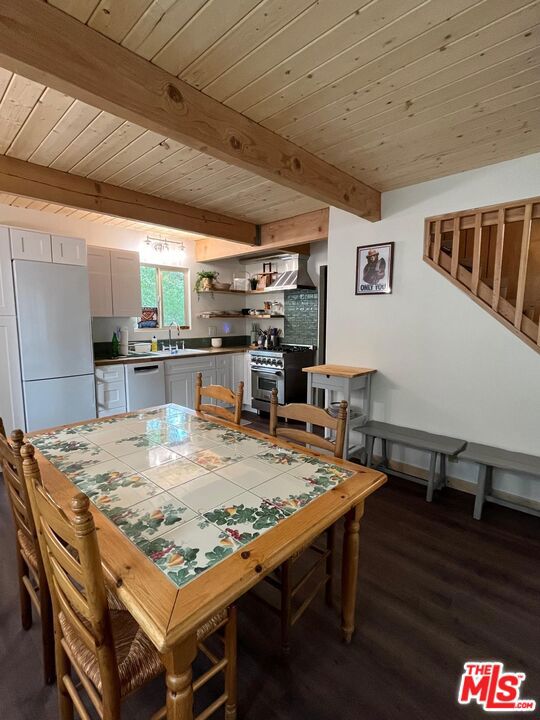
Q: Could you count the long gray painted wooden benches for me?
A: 2